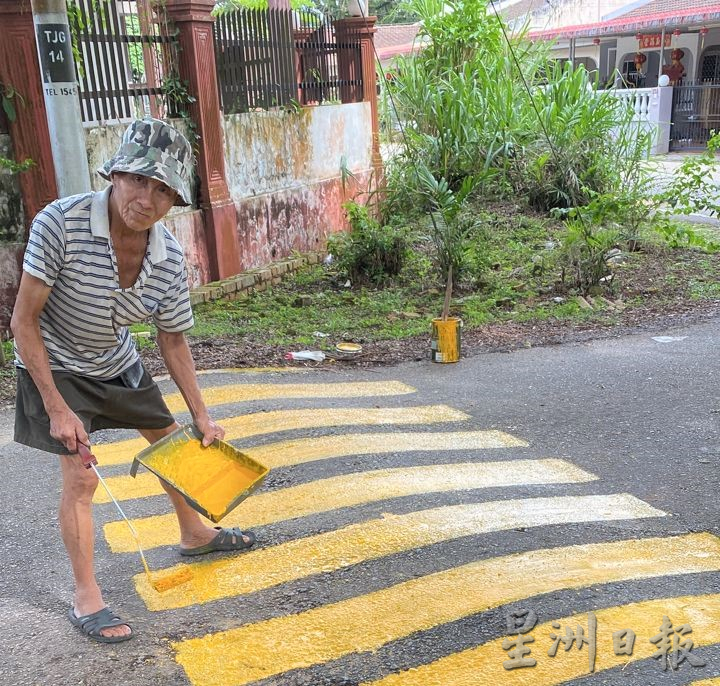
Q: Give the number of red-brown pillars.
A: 3